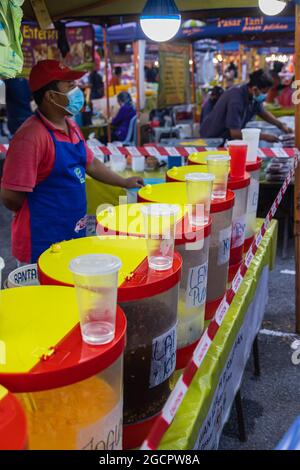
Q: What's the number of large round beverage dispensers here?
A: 7